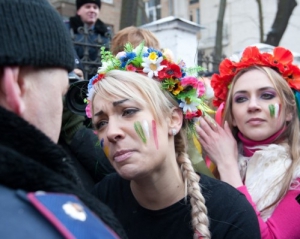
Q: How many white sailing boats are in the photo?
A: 0